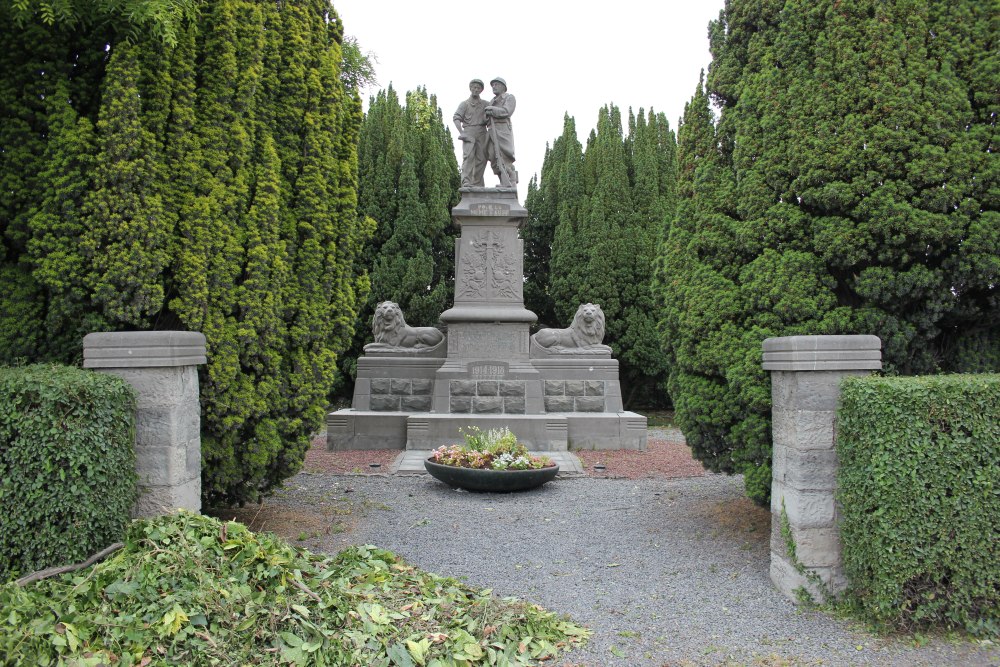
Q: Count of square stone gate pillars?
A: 2